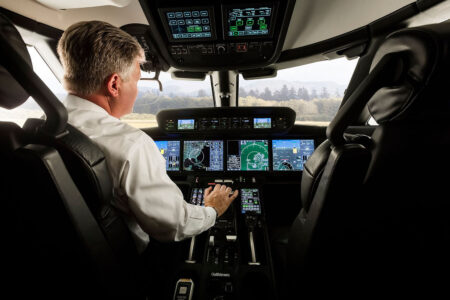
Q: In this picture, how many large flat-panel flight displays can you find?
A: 4